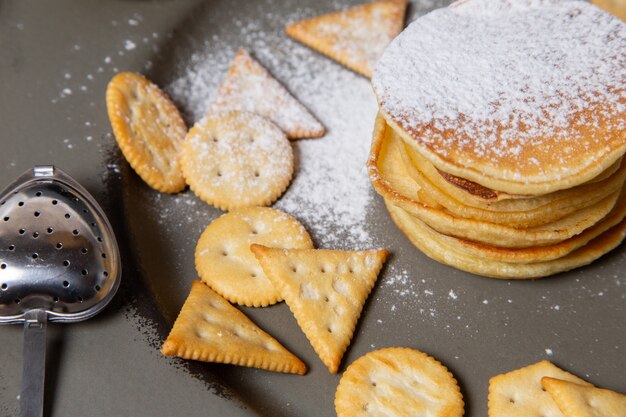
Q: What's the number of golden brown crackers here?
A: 10